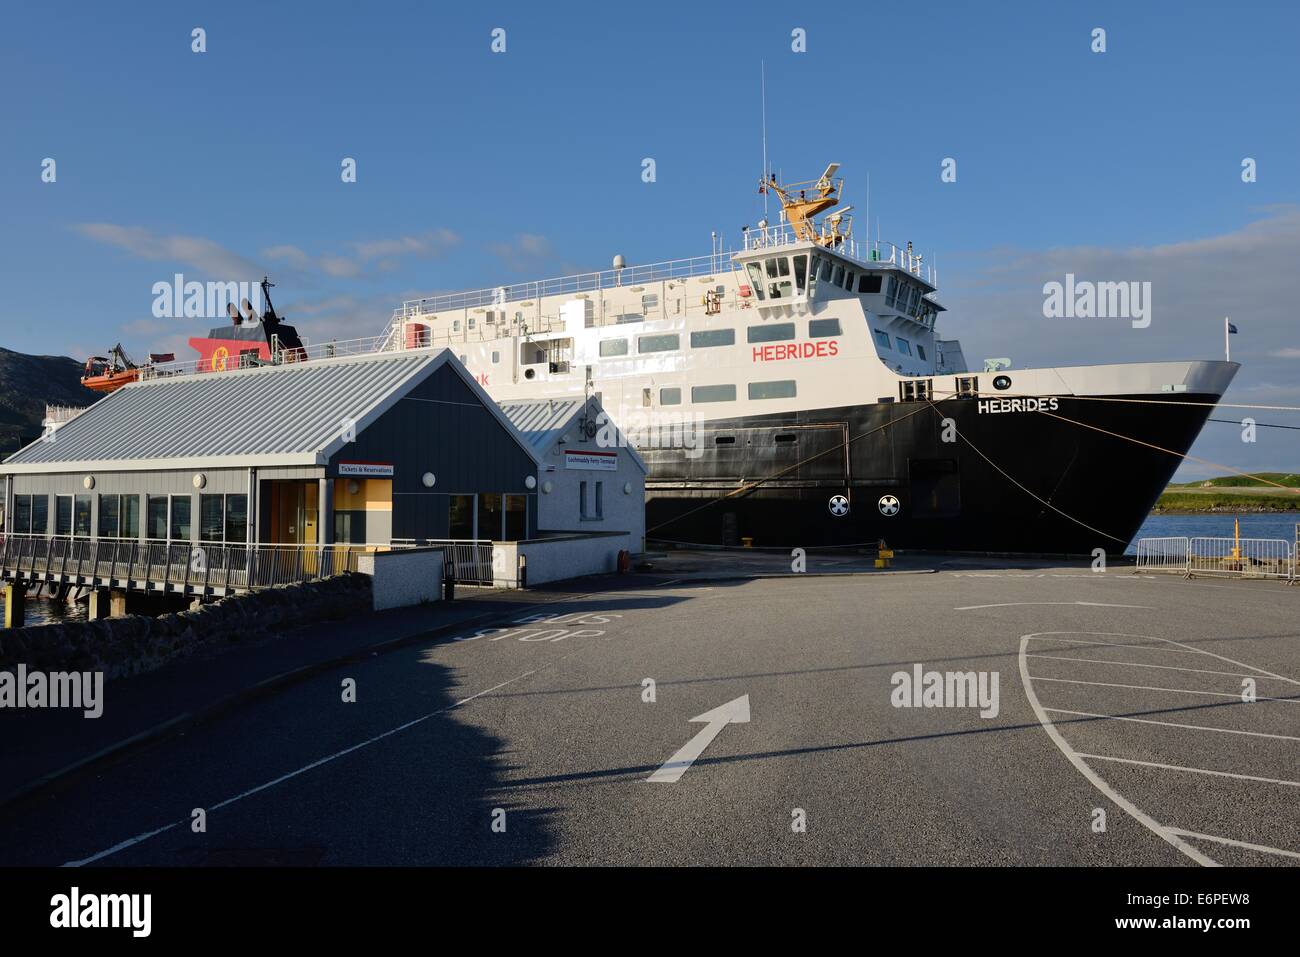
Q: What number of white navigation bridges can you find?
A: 1